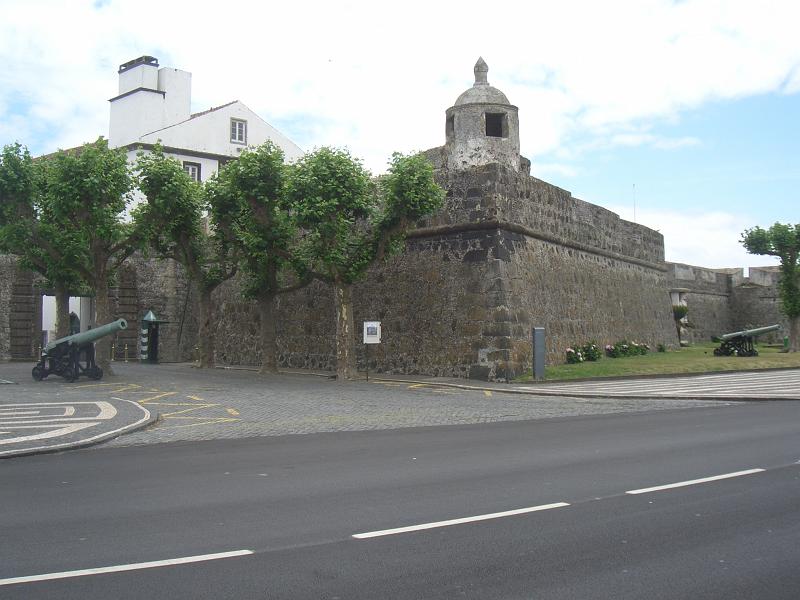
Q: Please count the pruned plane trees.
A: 6